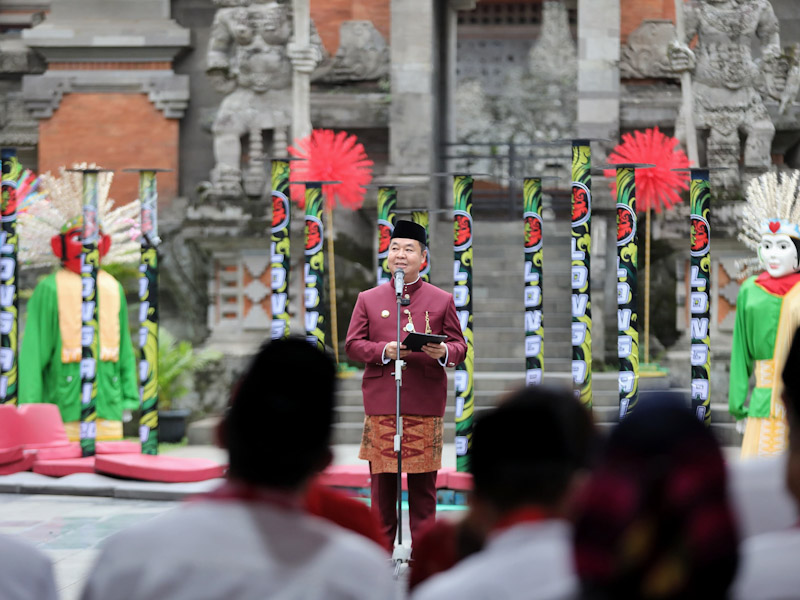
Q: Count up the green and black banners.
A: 12